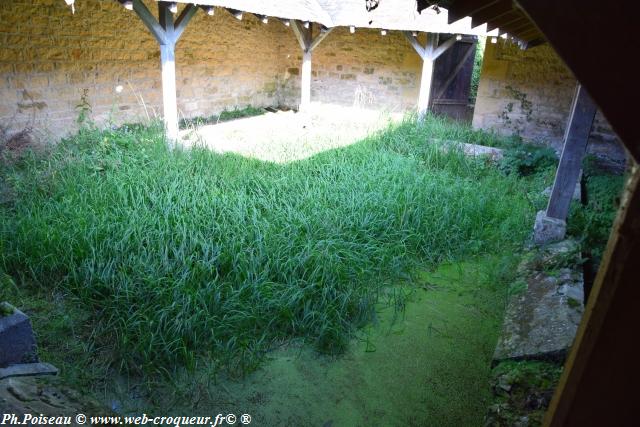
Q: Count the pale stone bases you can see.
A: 1